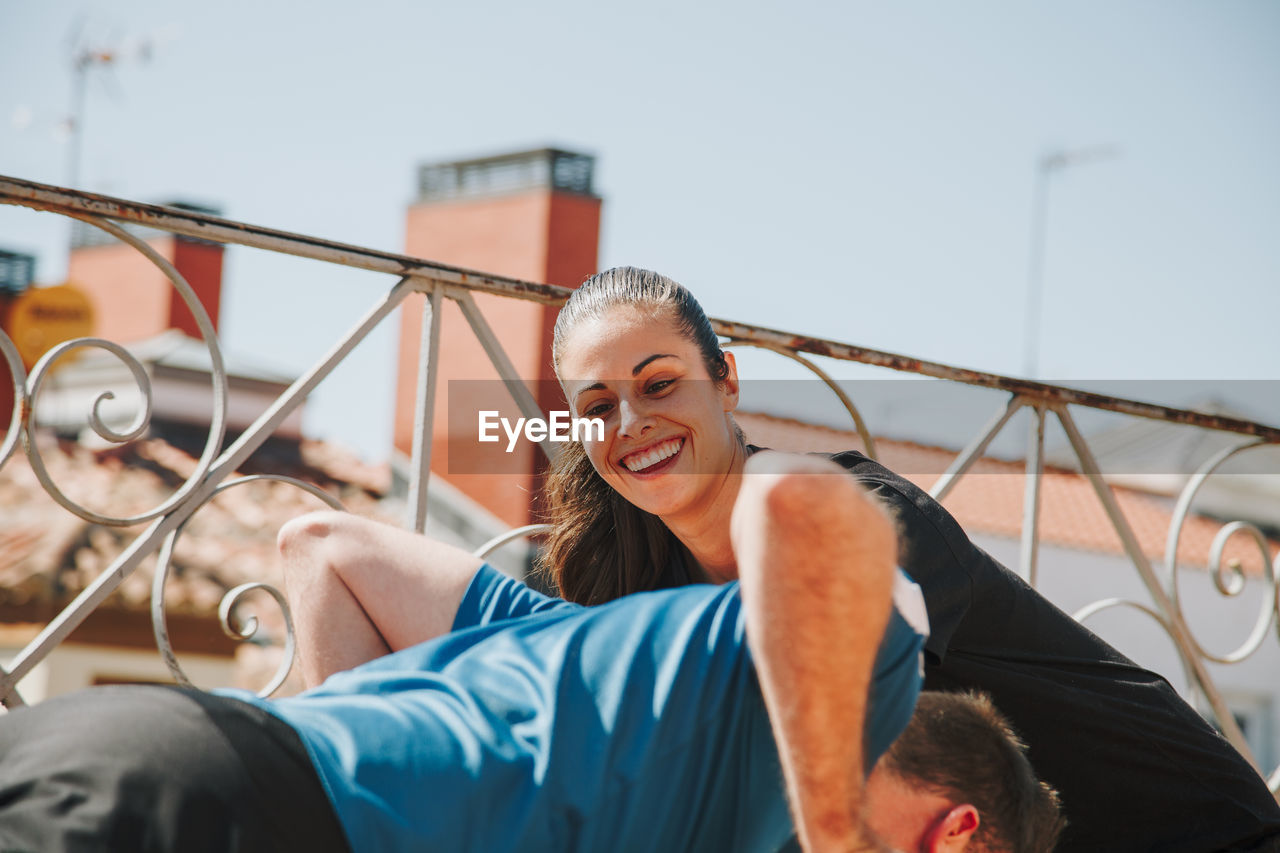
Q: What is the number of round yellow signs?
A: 1